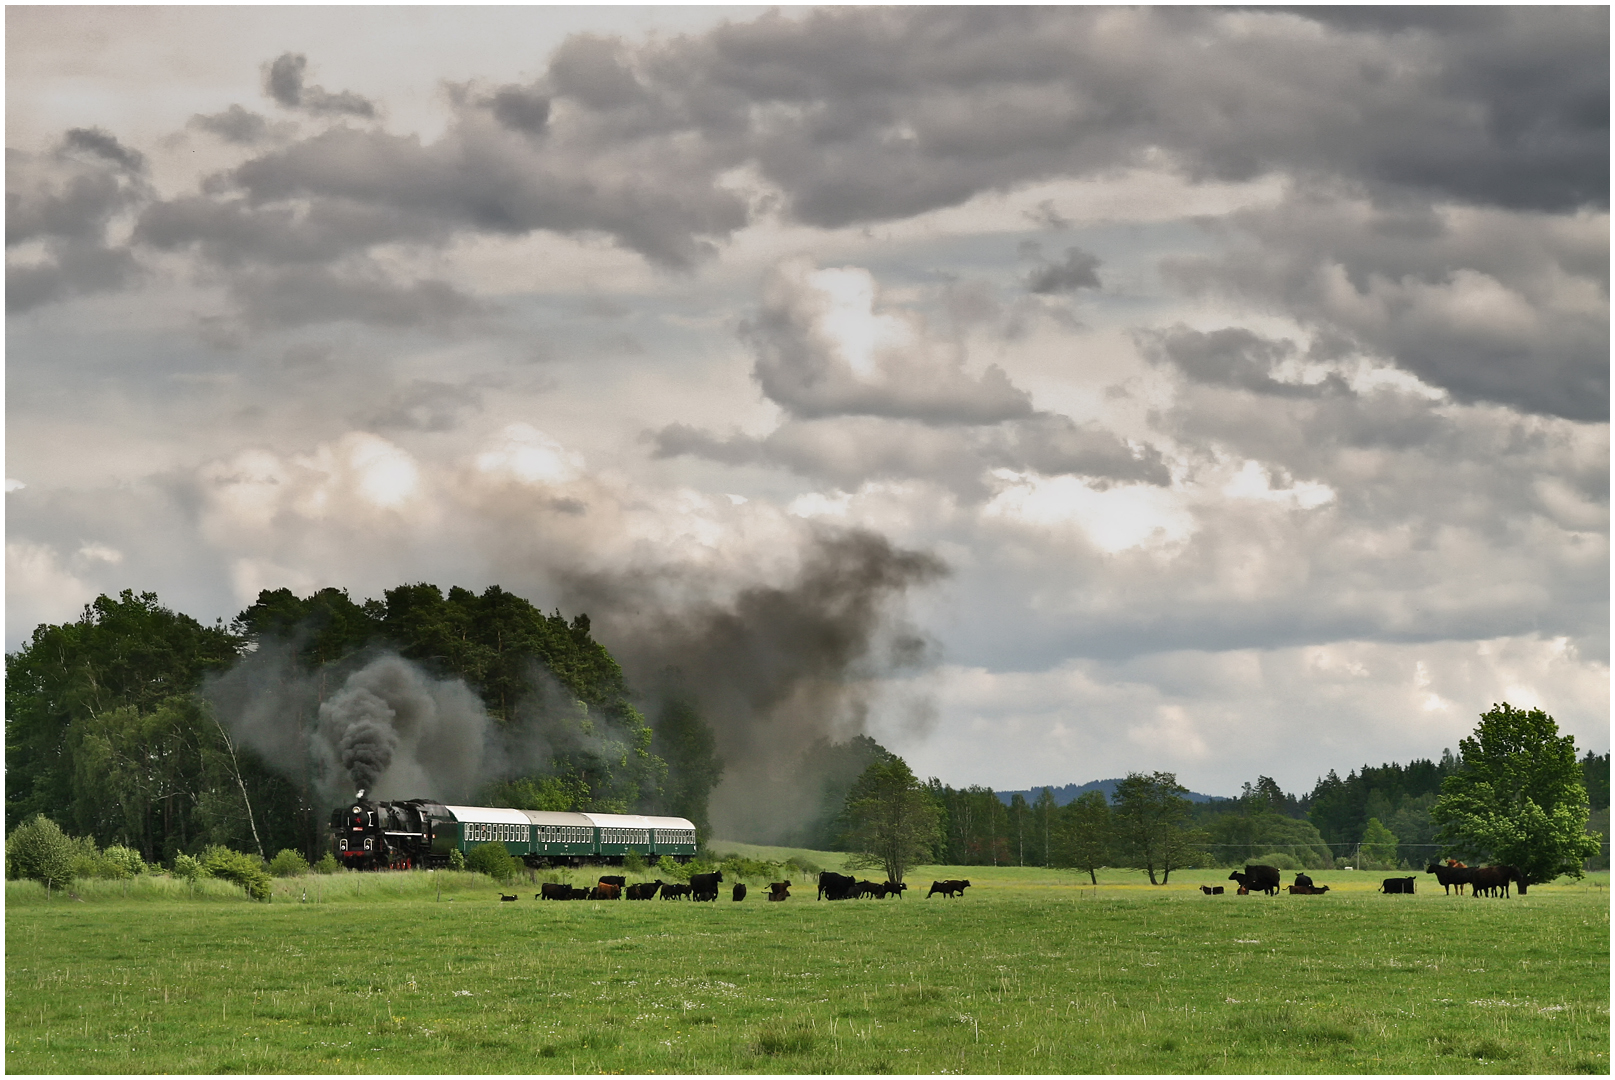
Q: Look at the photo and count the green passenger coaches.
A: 4